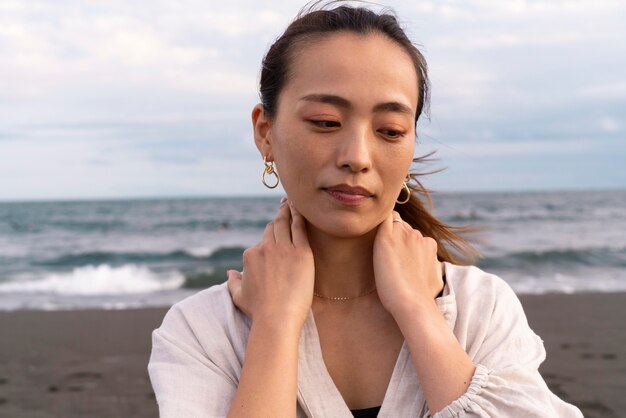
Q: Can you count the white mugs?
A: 0